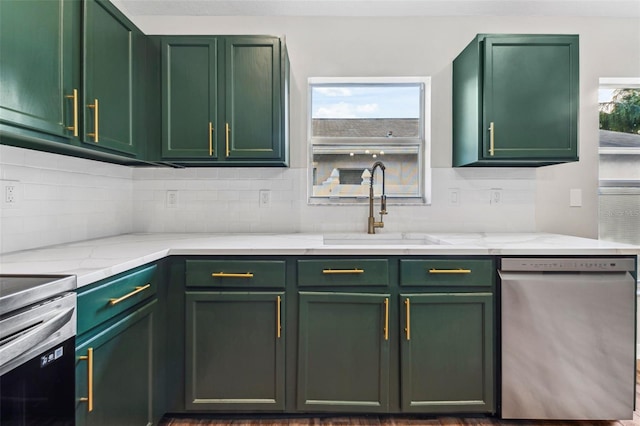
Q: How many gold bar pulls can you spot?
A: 13